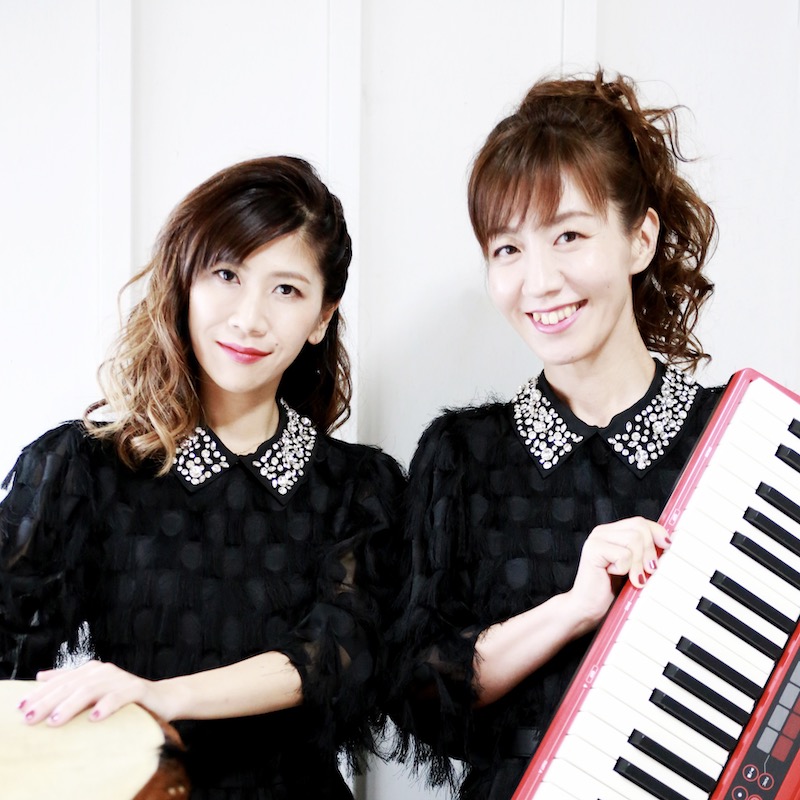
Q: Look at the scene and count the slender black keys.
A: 12